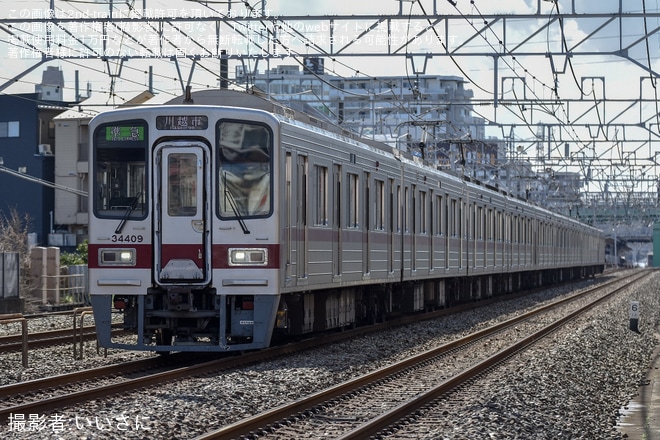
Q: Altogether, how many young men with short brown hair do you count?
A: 0